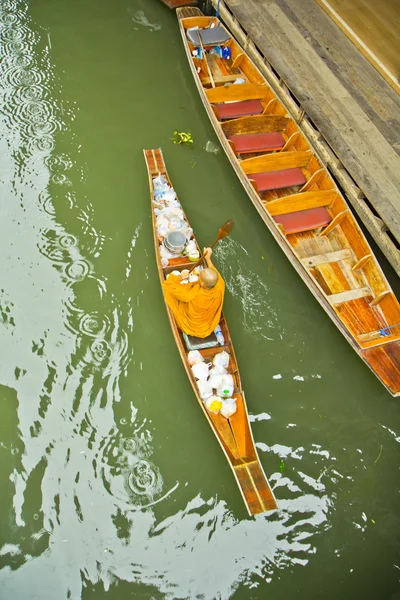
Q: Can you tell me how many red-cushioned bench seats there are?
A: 4